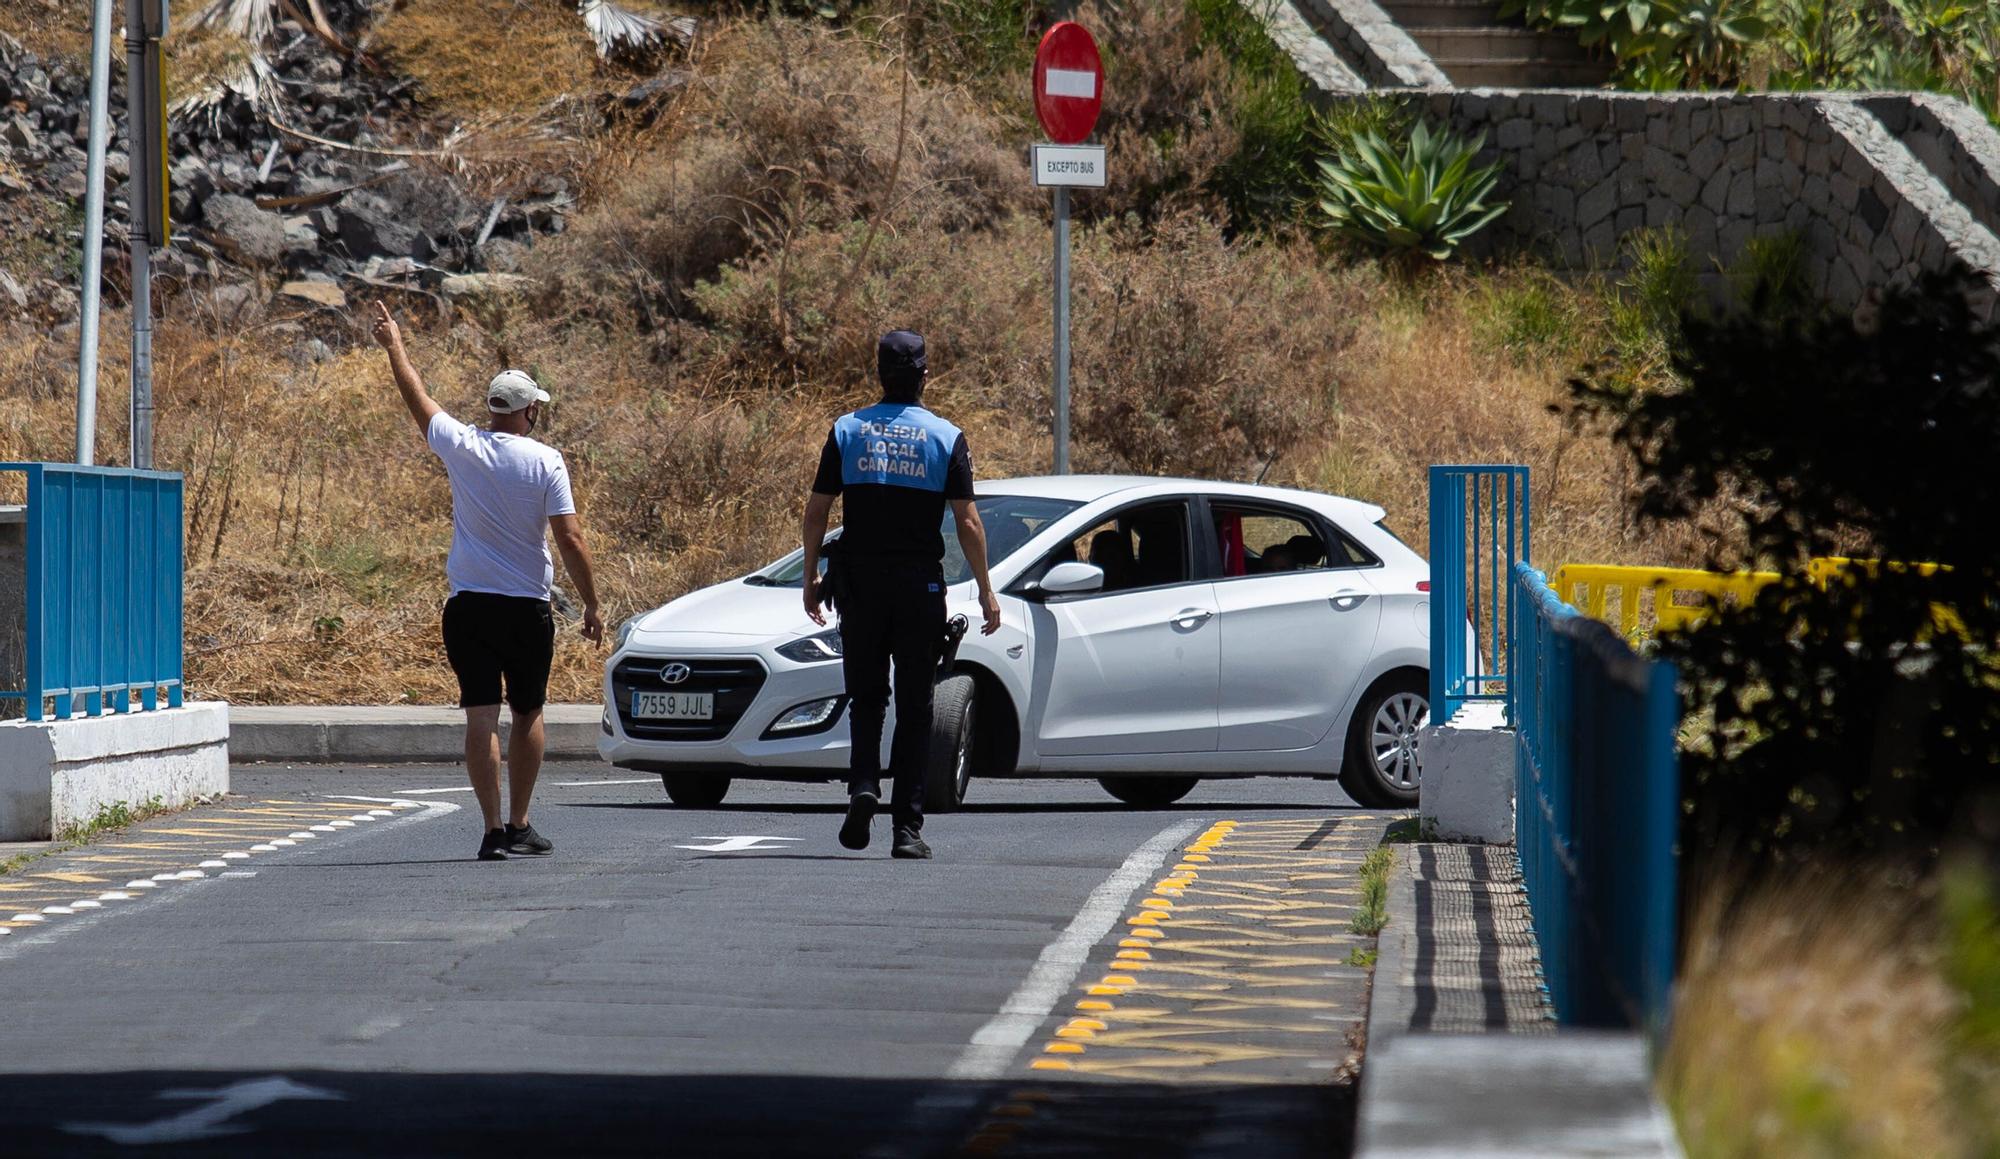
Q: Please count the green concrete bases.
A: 0